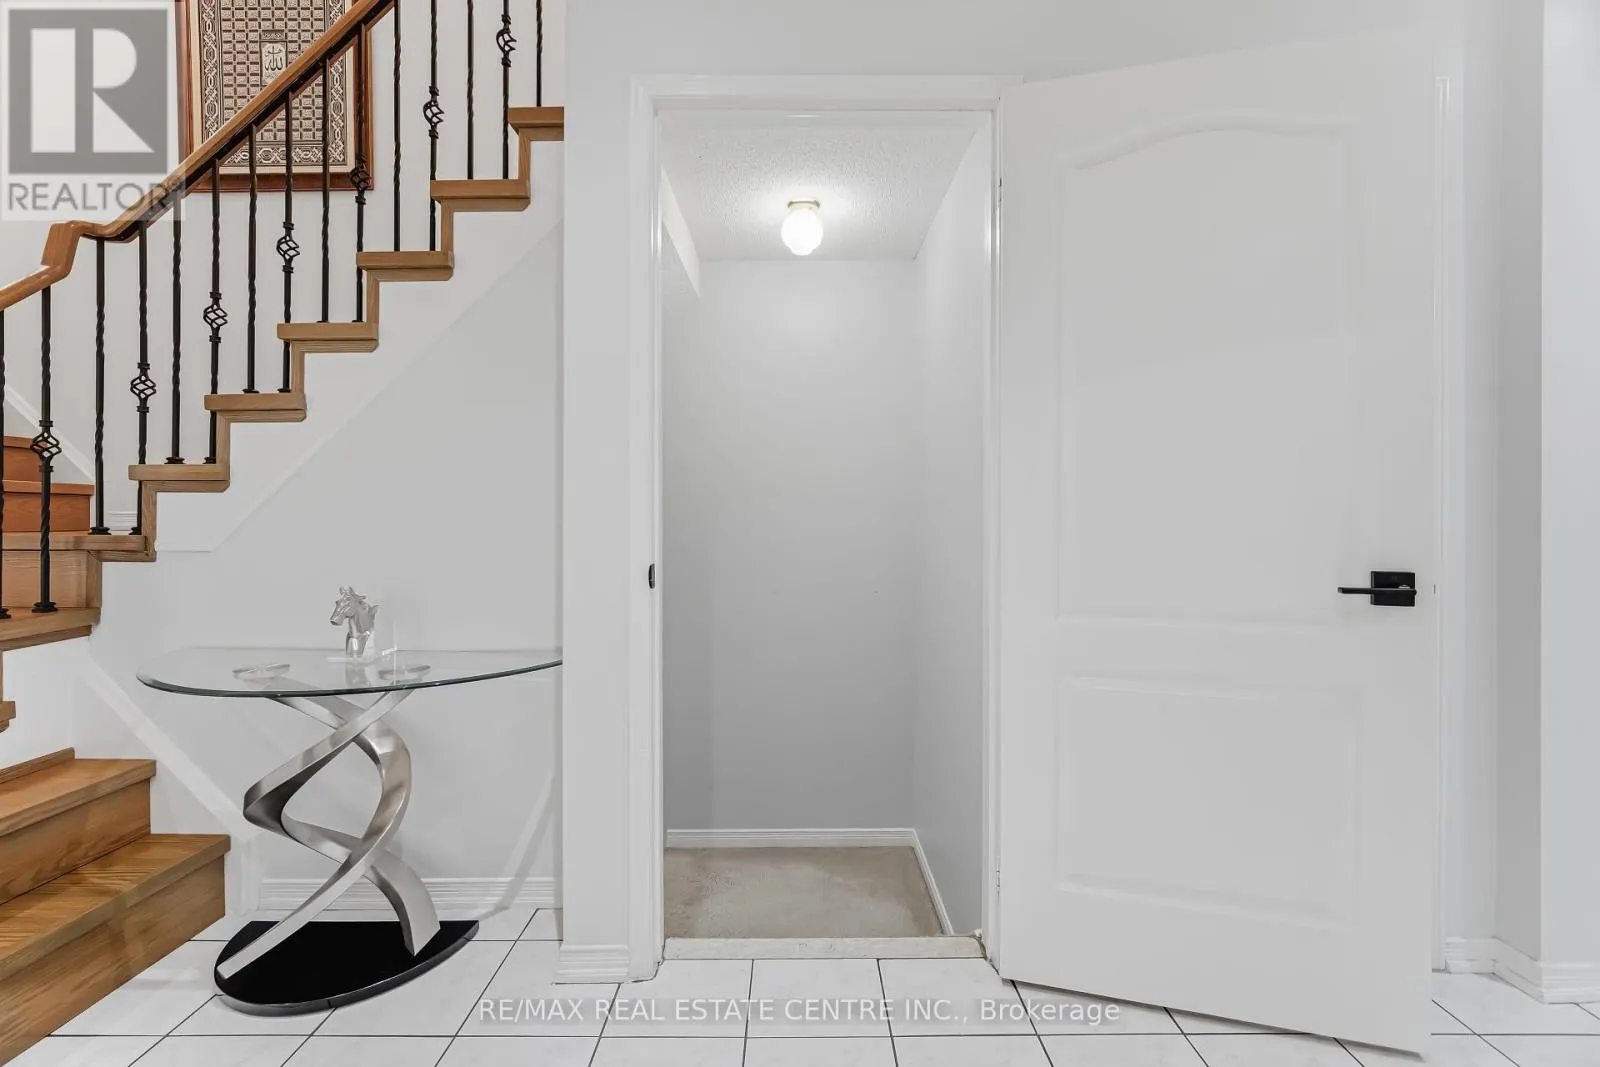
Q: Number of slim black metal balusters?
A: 15